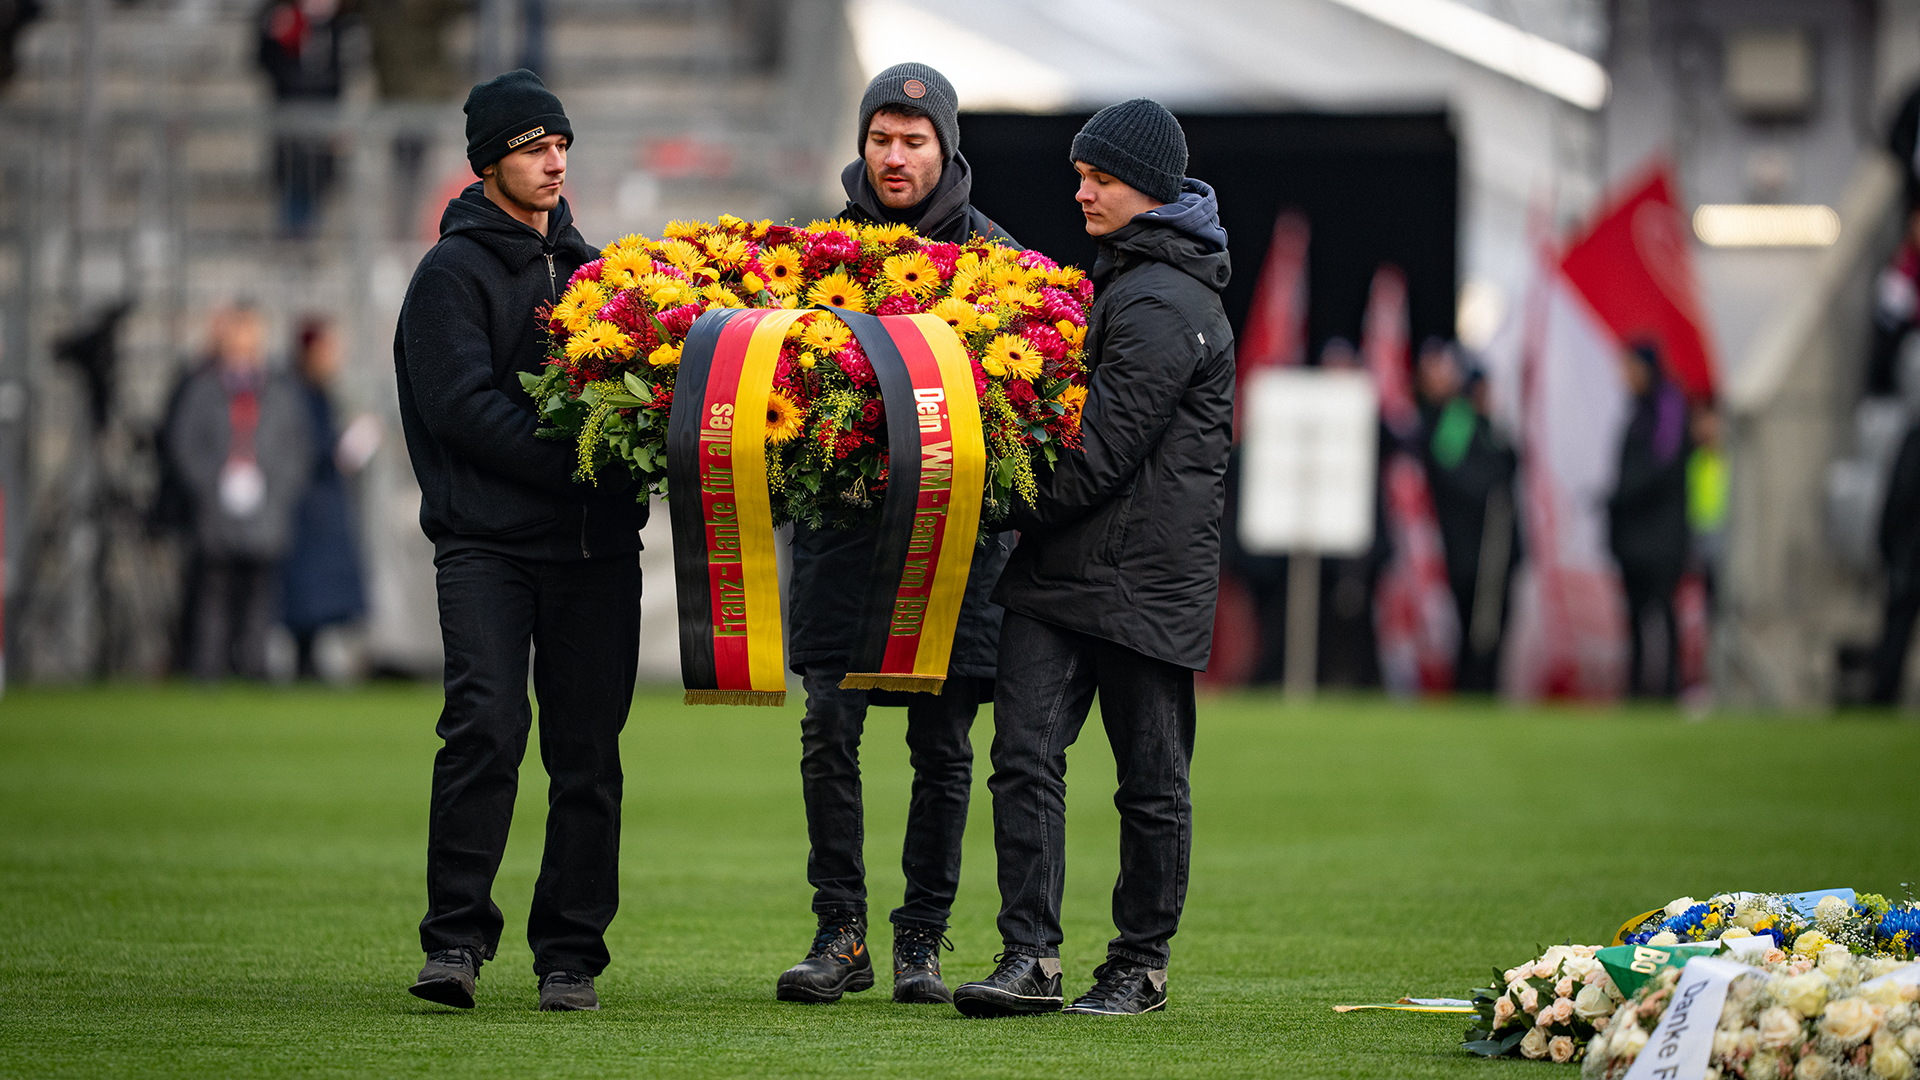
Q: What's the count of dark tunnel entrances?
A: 1